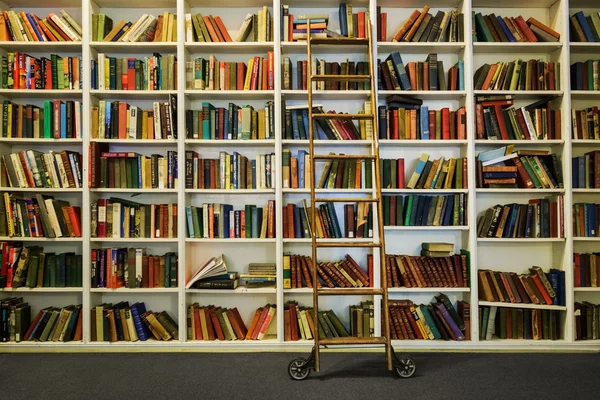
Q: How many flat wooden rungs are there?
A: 8